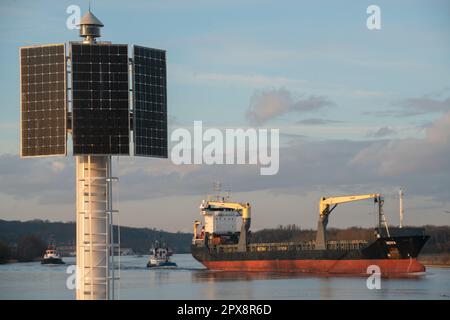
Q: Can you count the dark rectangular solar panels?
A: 3